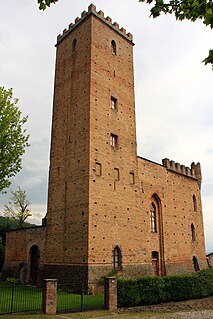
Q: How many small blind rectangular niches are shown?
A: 3